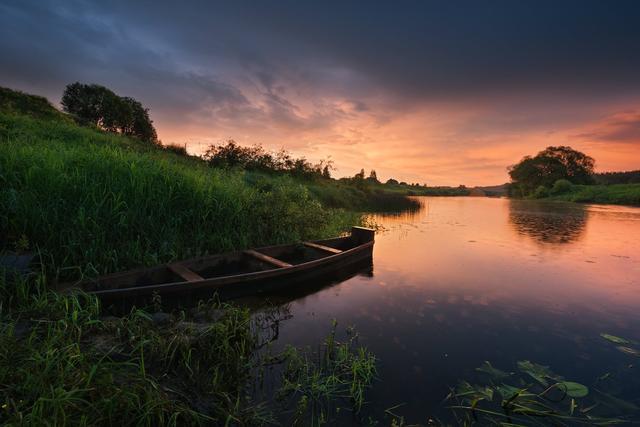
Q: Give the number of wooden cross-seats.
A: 3